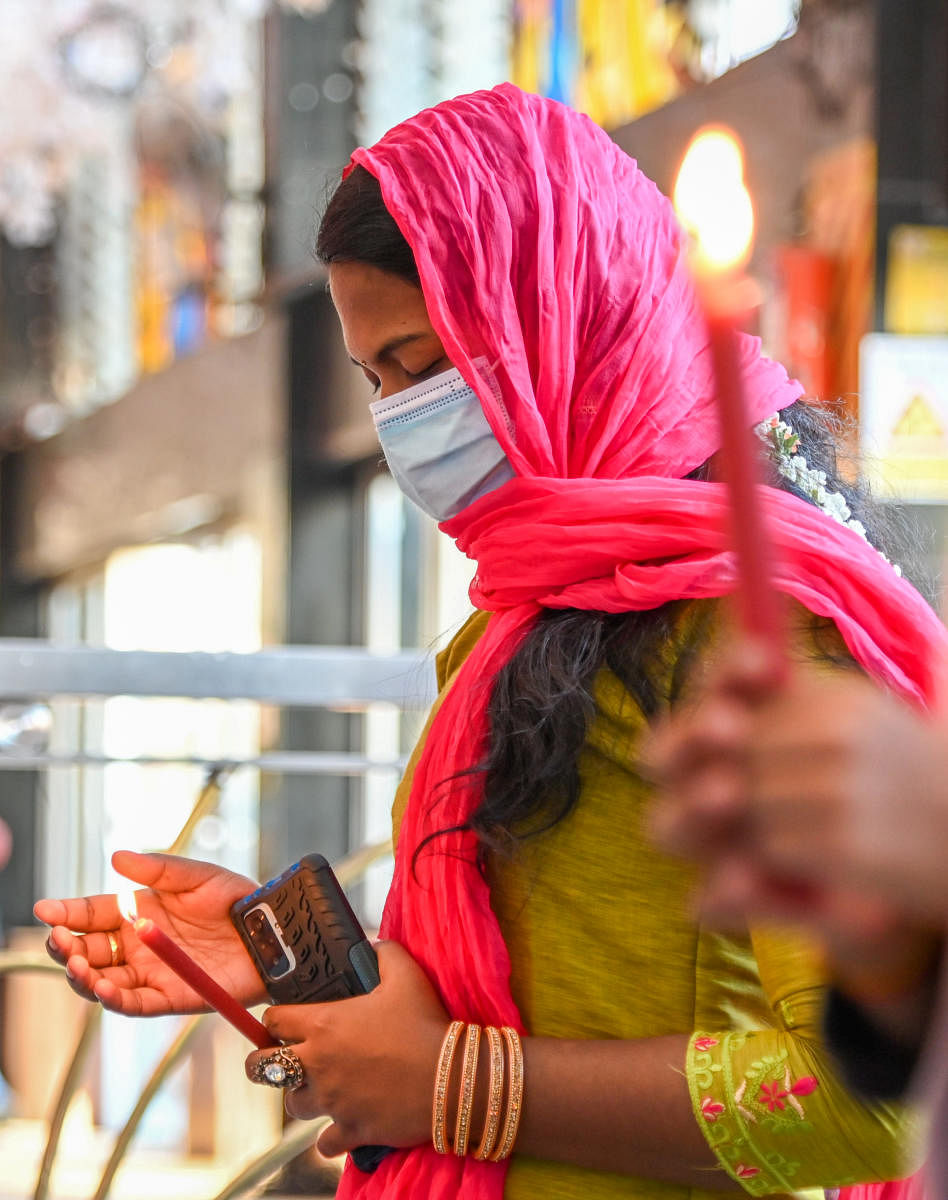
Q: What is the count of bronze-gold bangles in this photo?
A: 4